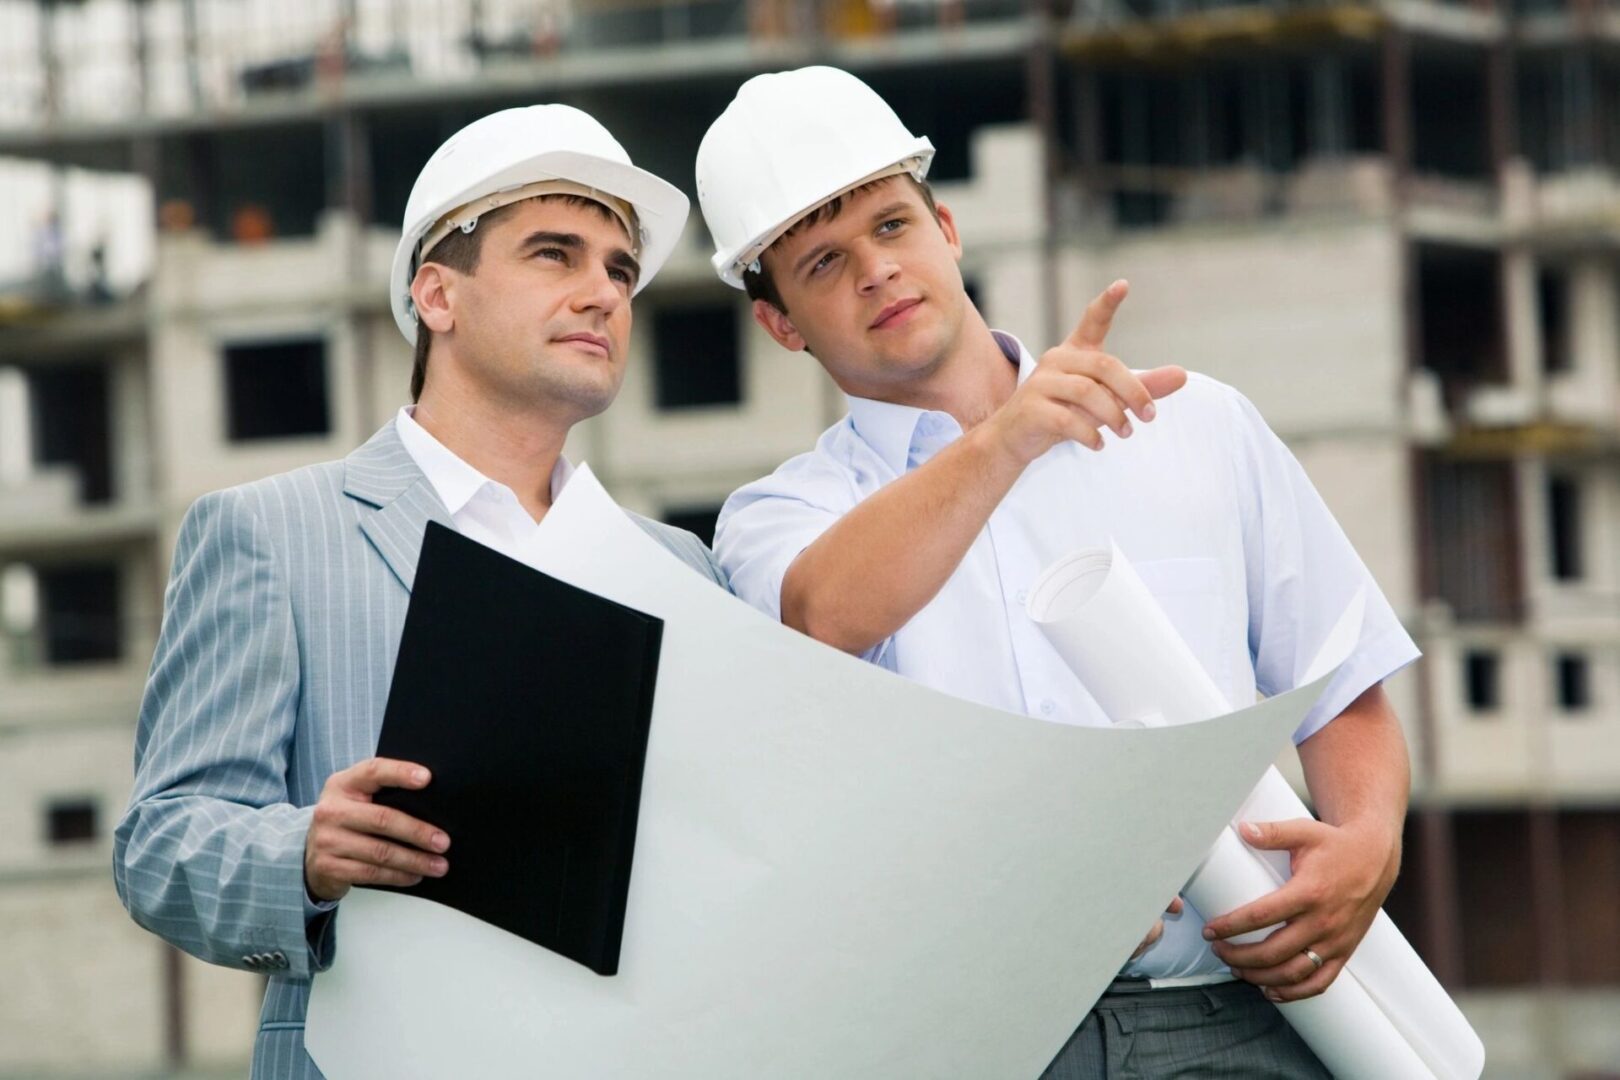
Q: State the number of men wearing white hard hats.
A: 2